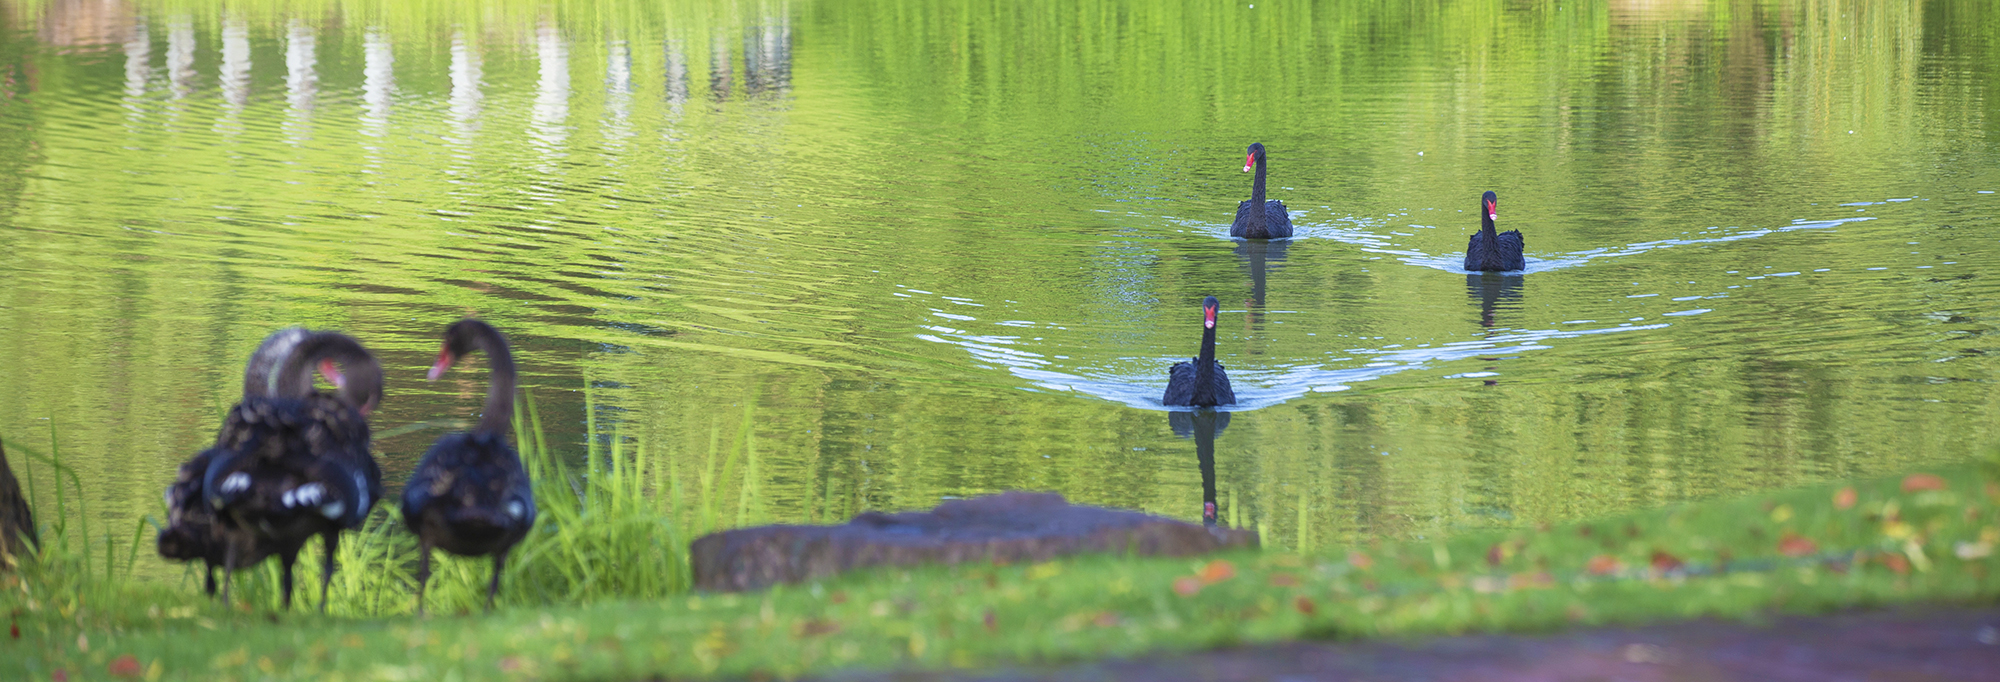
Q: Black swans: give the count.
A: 6